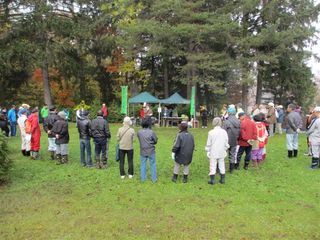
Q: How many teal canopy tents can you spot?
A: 2